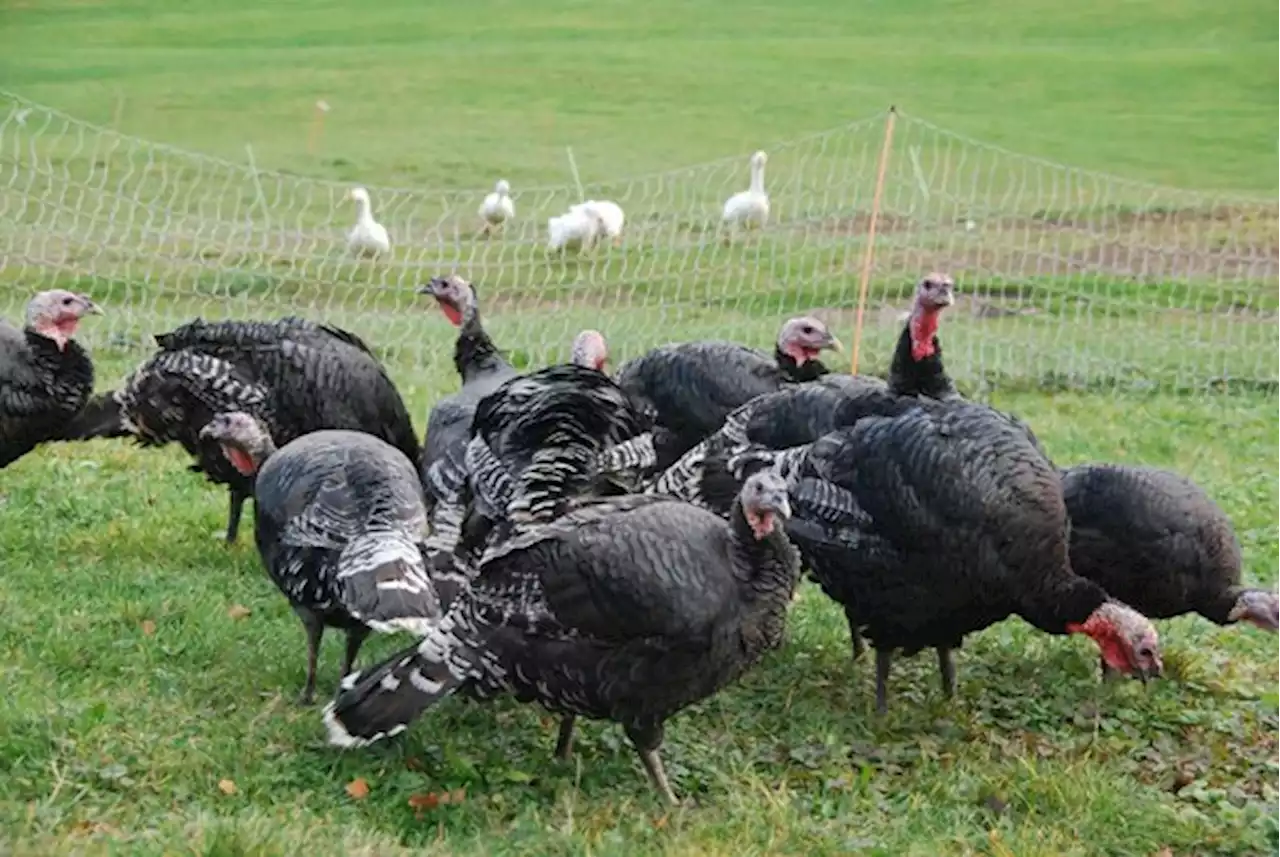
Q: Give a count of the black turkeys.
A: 10